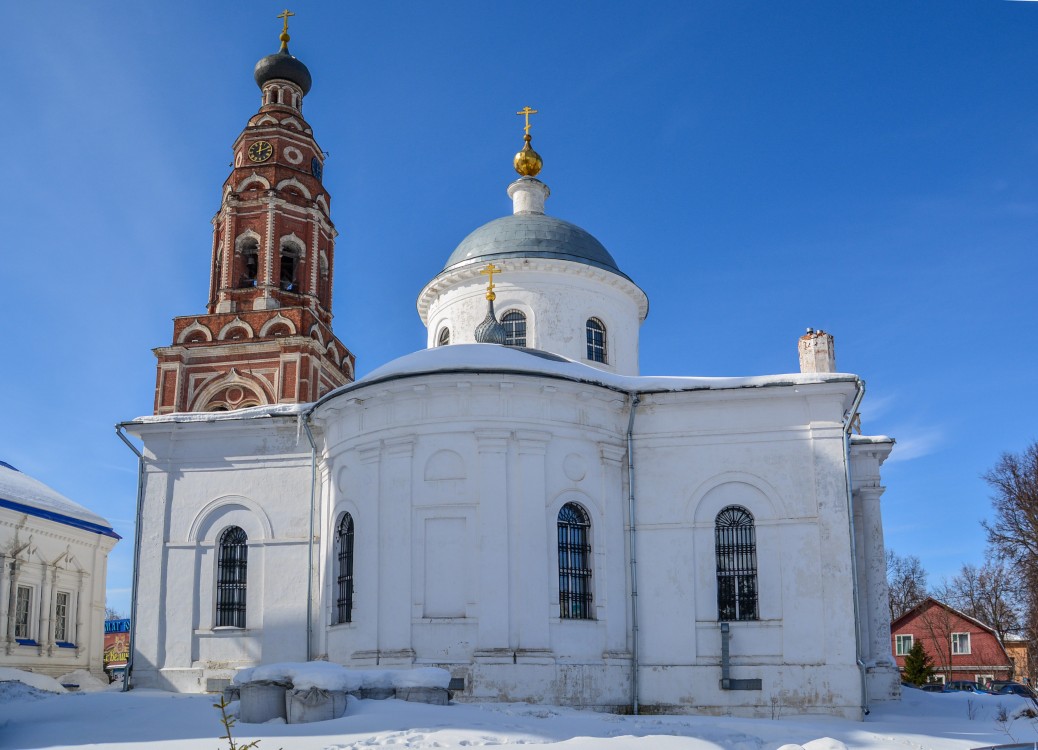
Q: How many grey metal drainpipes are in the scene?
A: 4